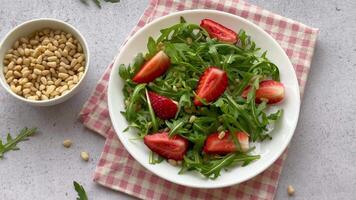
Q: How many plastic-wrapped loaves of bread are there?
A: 0